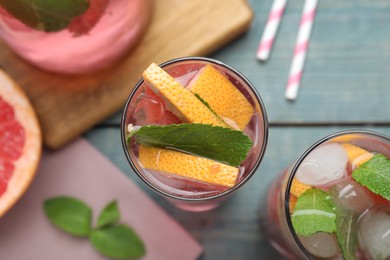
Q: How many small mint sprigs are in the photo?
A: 1